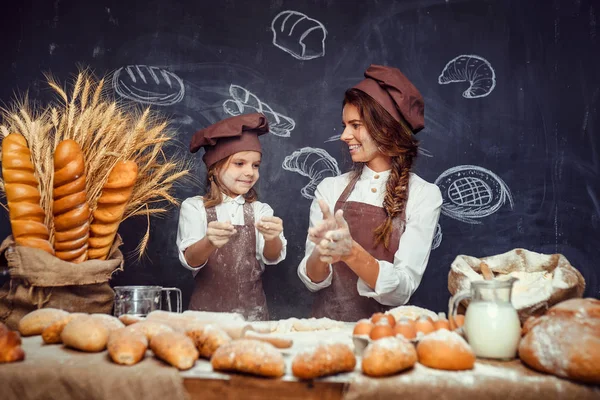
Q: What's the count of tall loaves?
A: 3